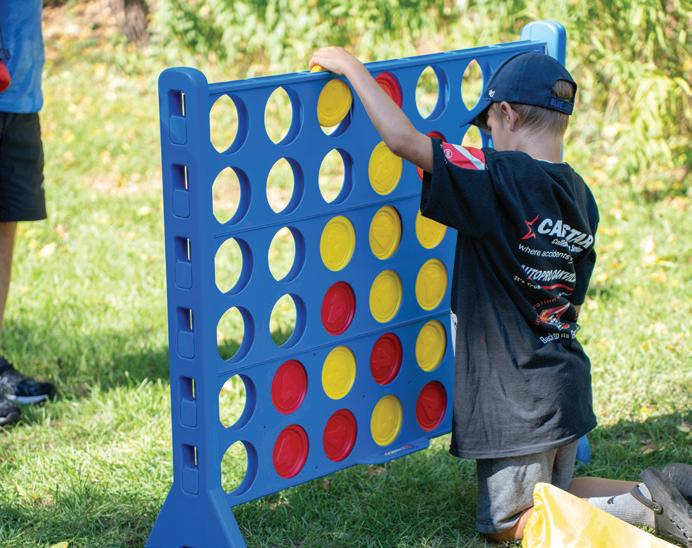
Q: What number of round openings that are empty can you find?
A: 14